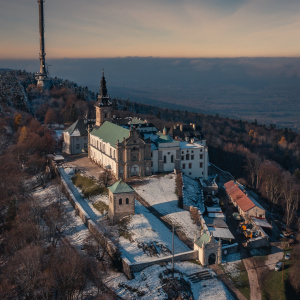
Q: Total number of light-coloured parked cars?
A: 2